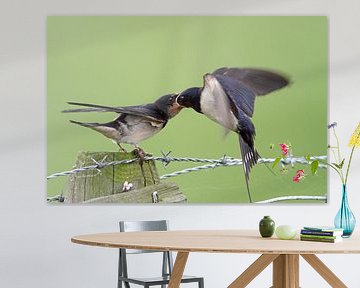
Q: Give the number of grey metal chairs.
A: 1